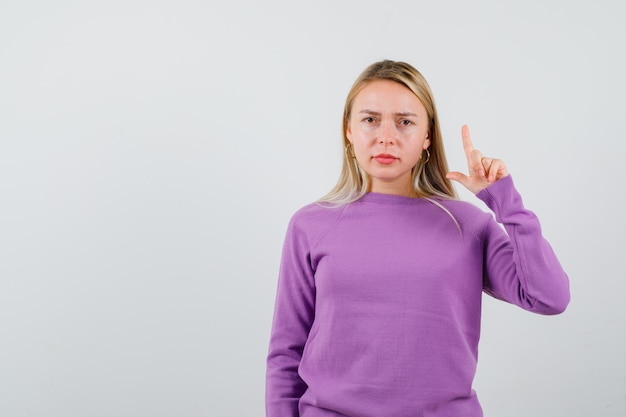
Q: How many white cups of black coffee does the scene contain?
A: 0